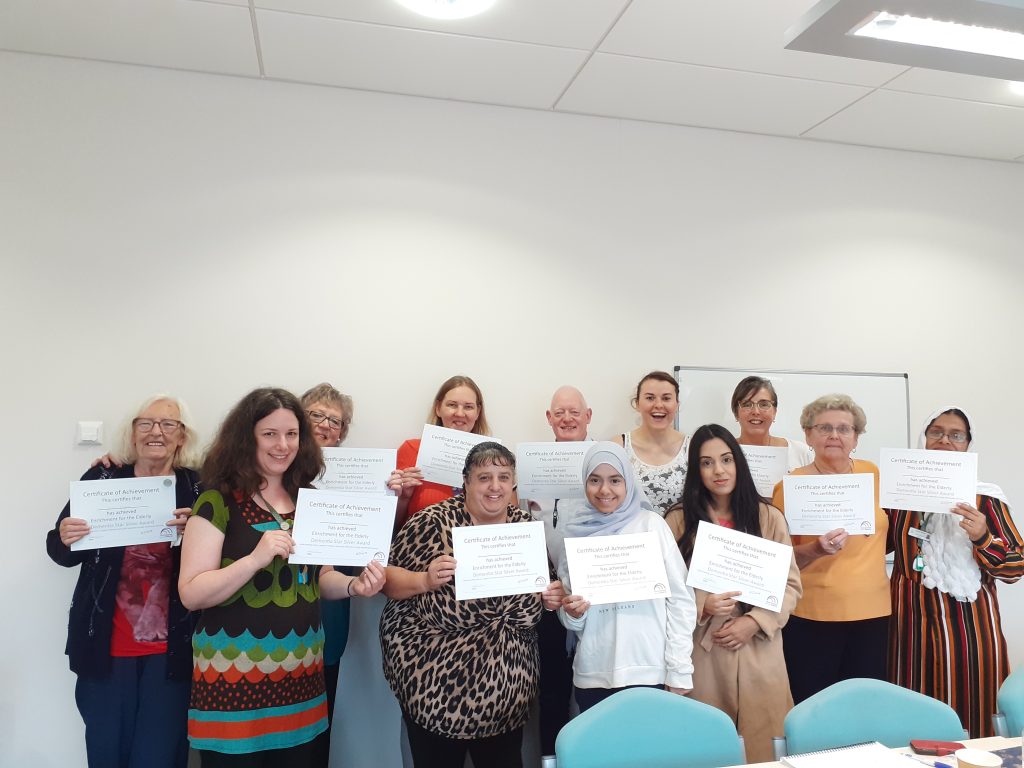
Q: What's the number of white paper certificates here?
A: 11